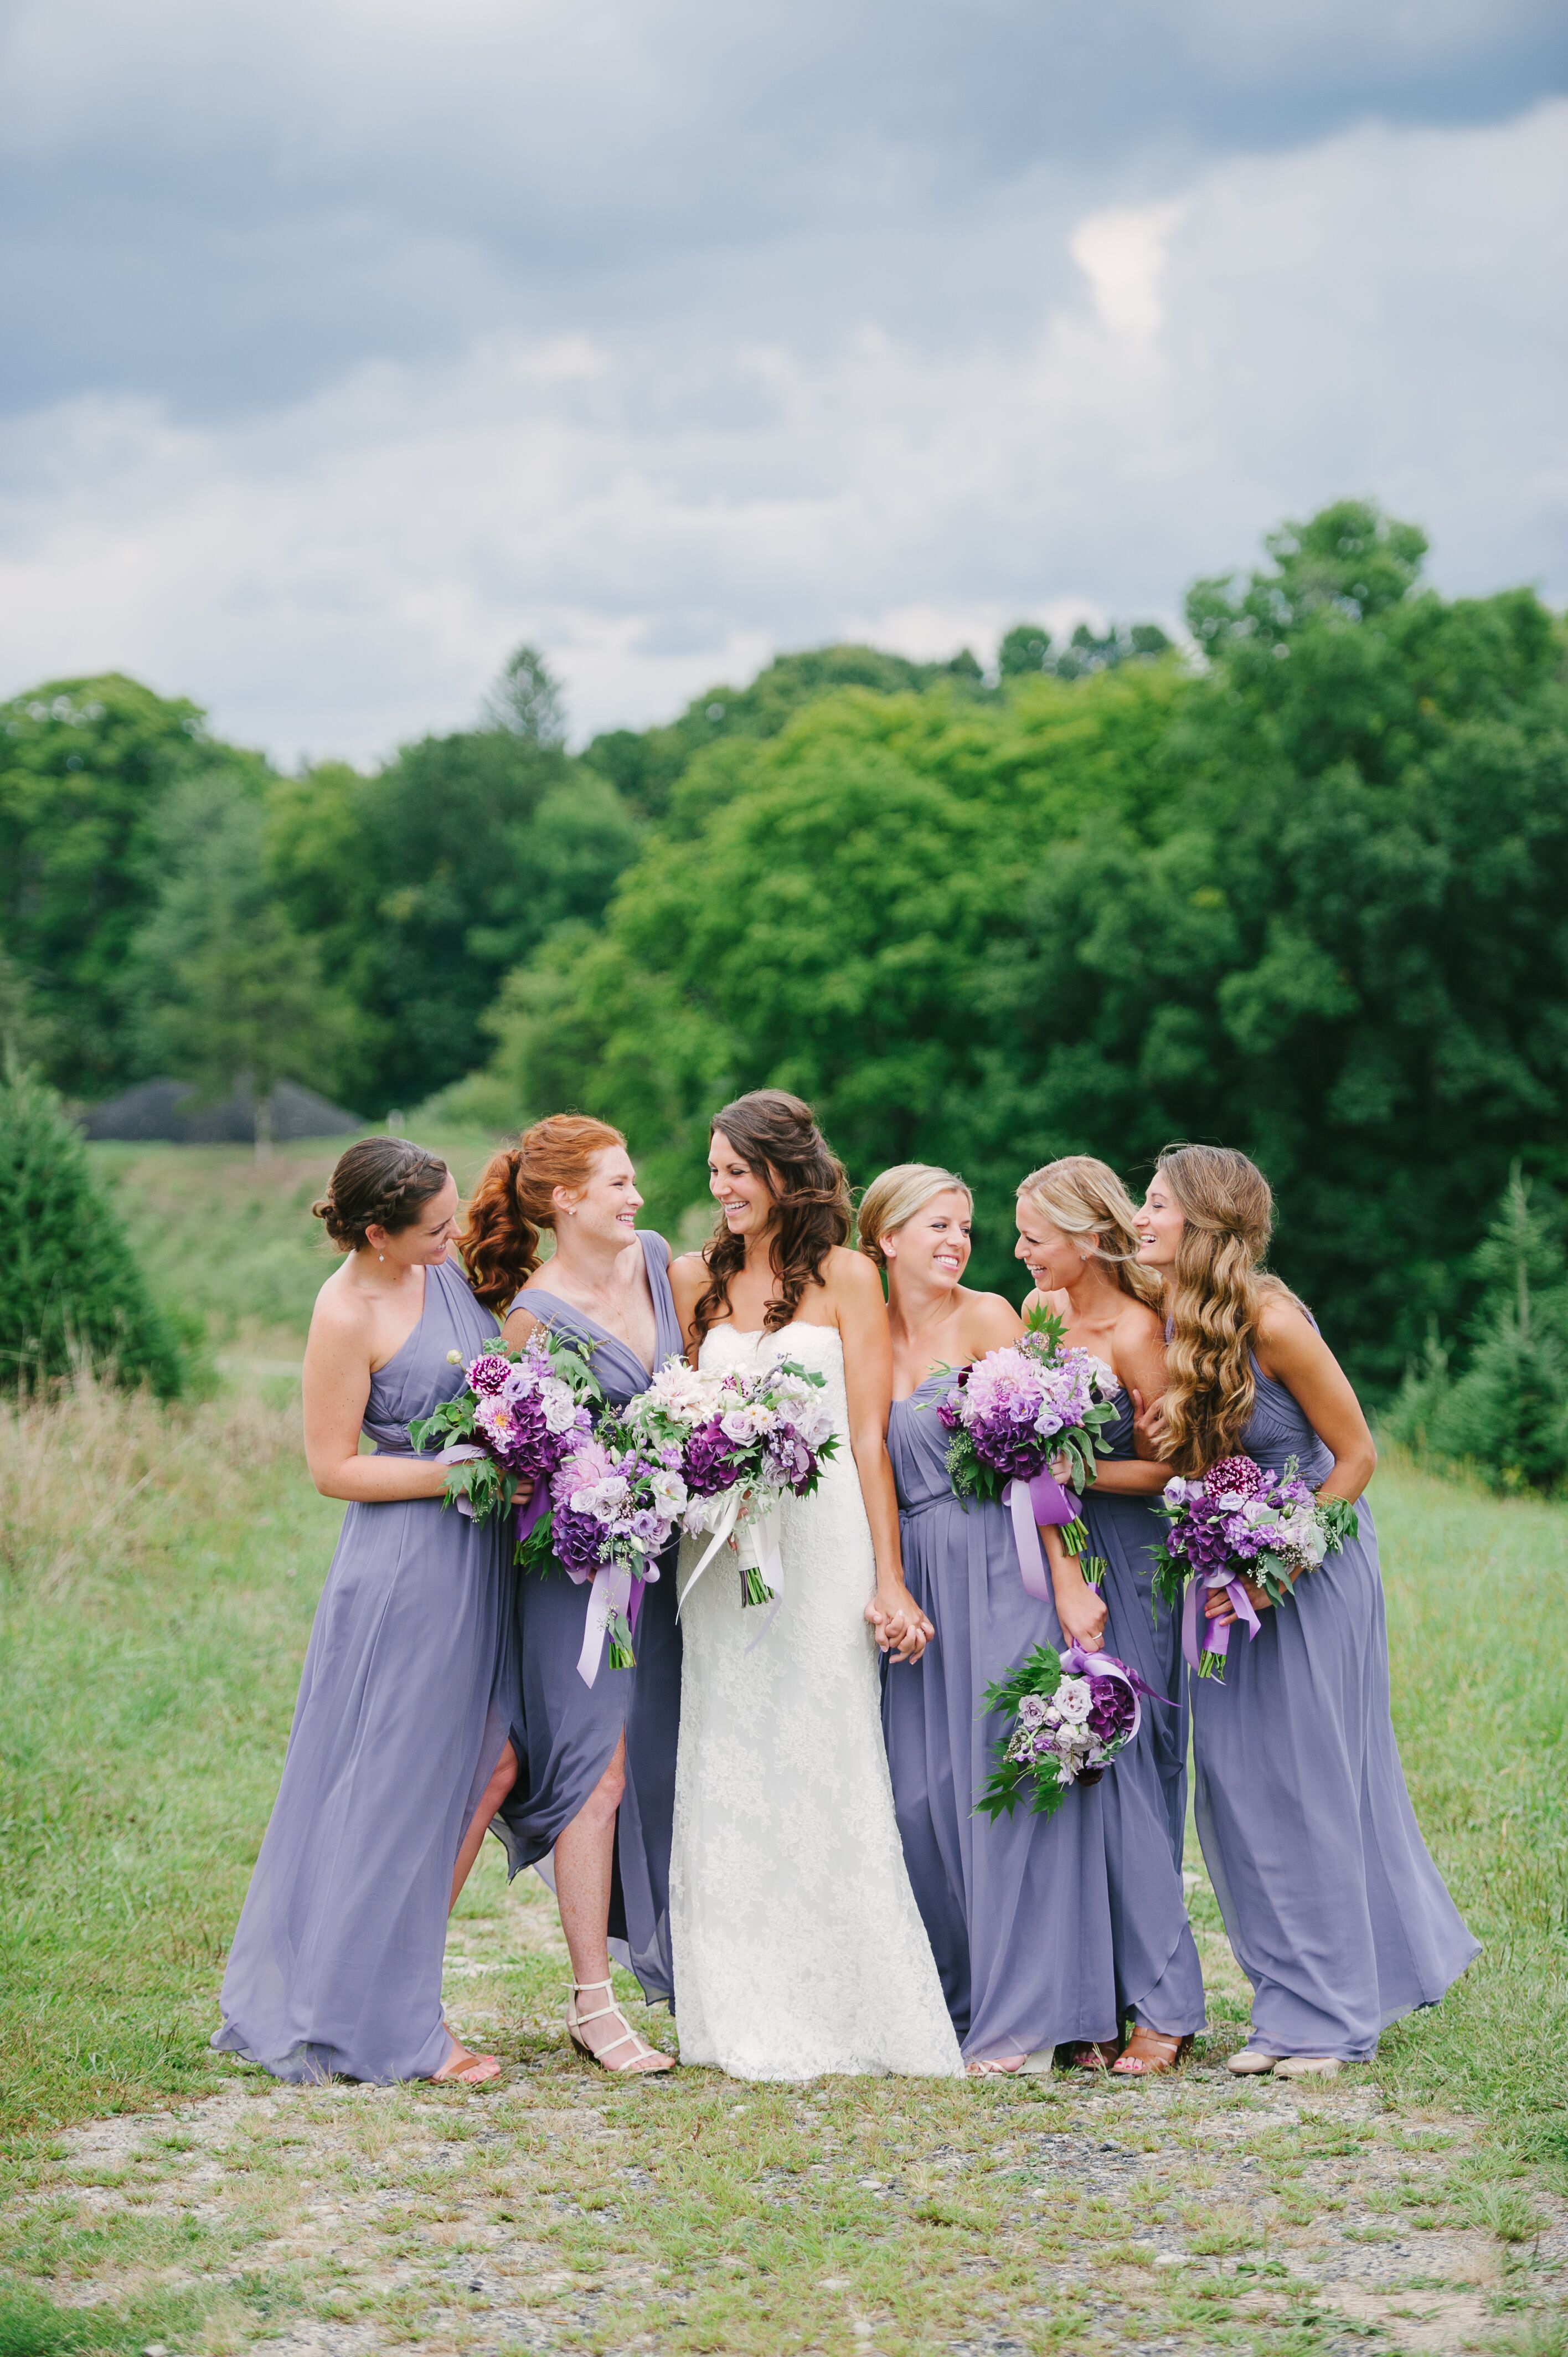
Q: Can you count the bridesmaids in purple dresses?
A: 5